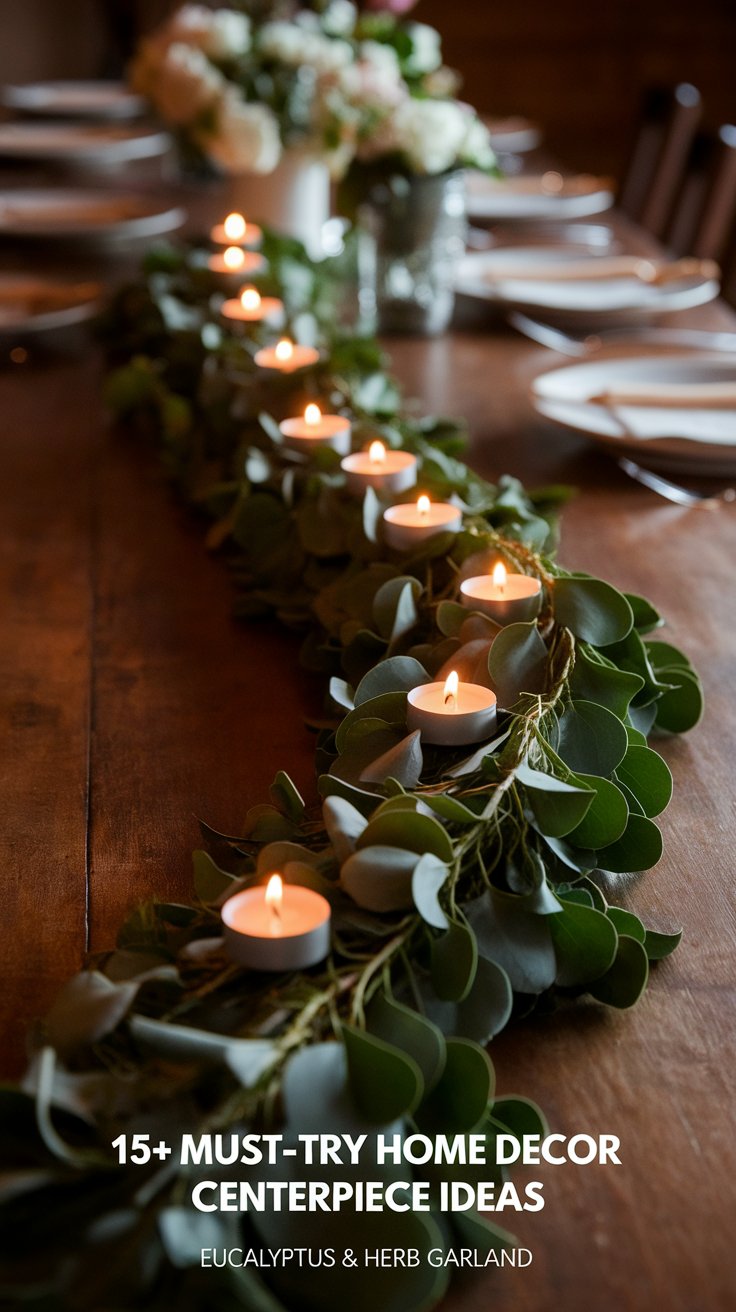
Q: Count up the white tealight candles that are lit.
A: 10